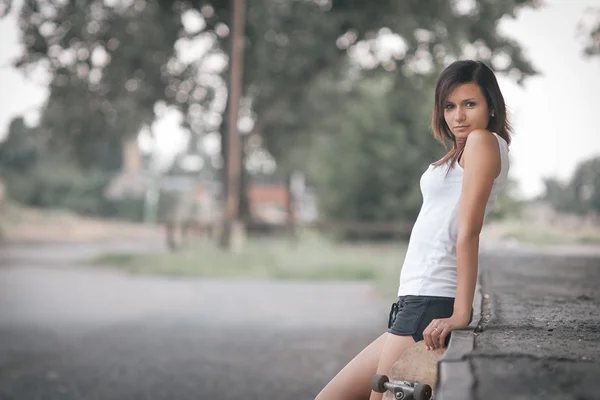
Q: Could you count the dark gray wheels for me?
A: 2